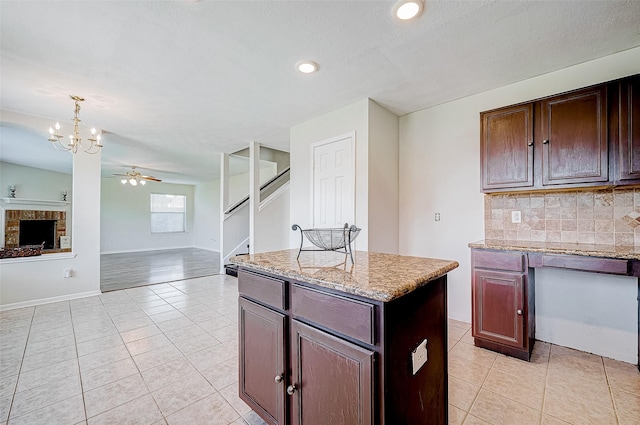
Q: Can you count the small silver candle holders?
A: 2